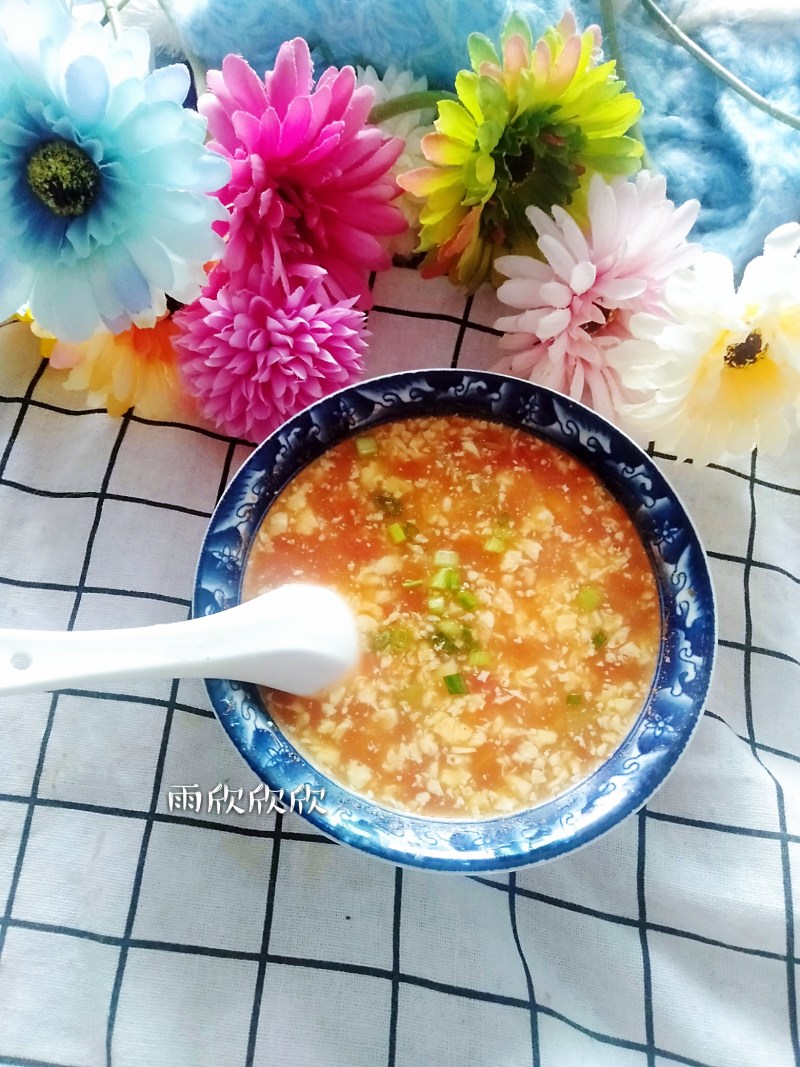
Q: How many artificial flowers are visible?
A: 8